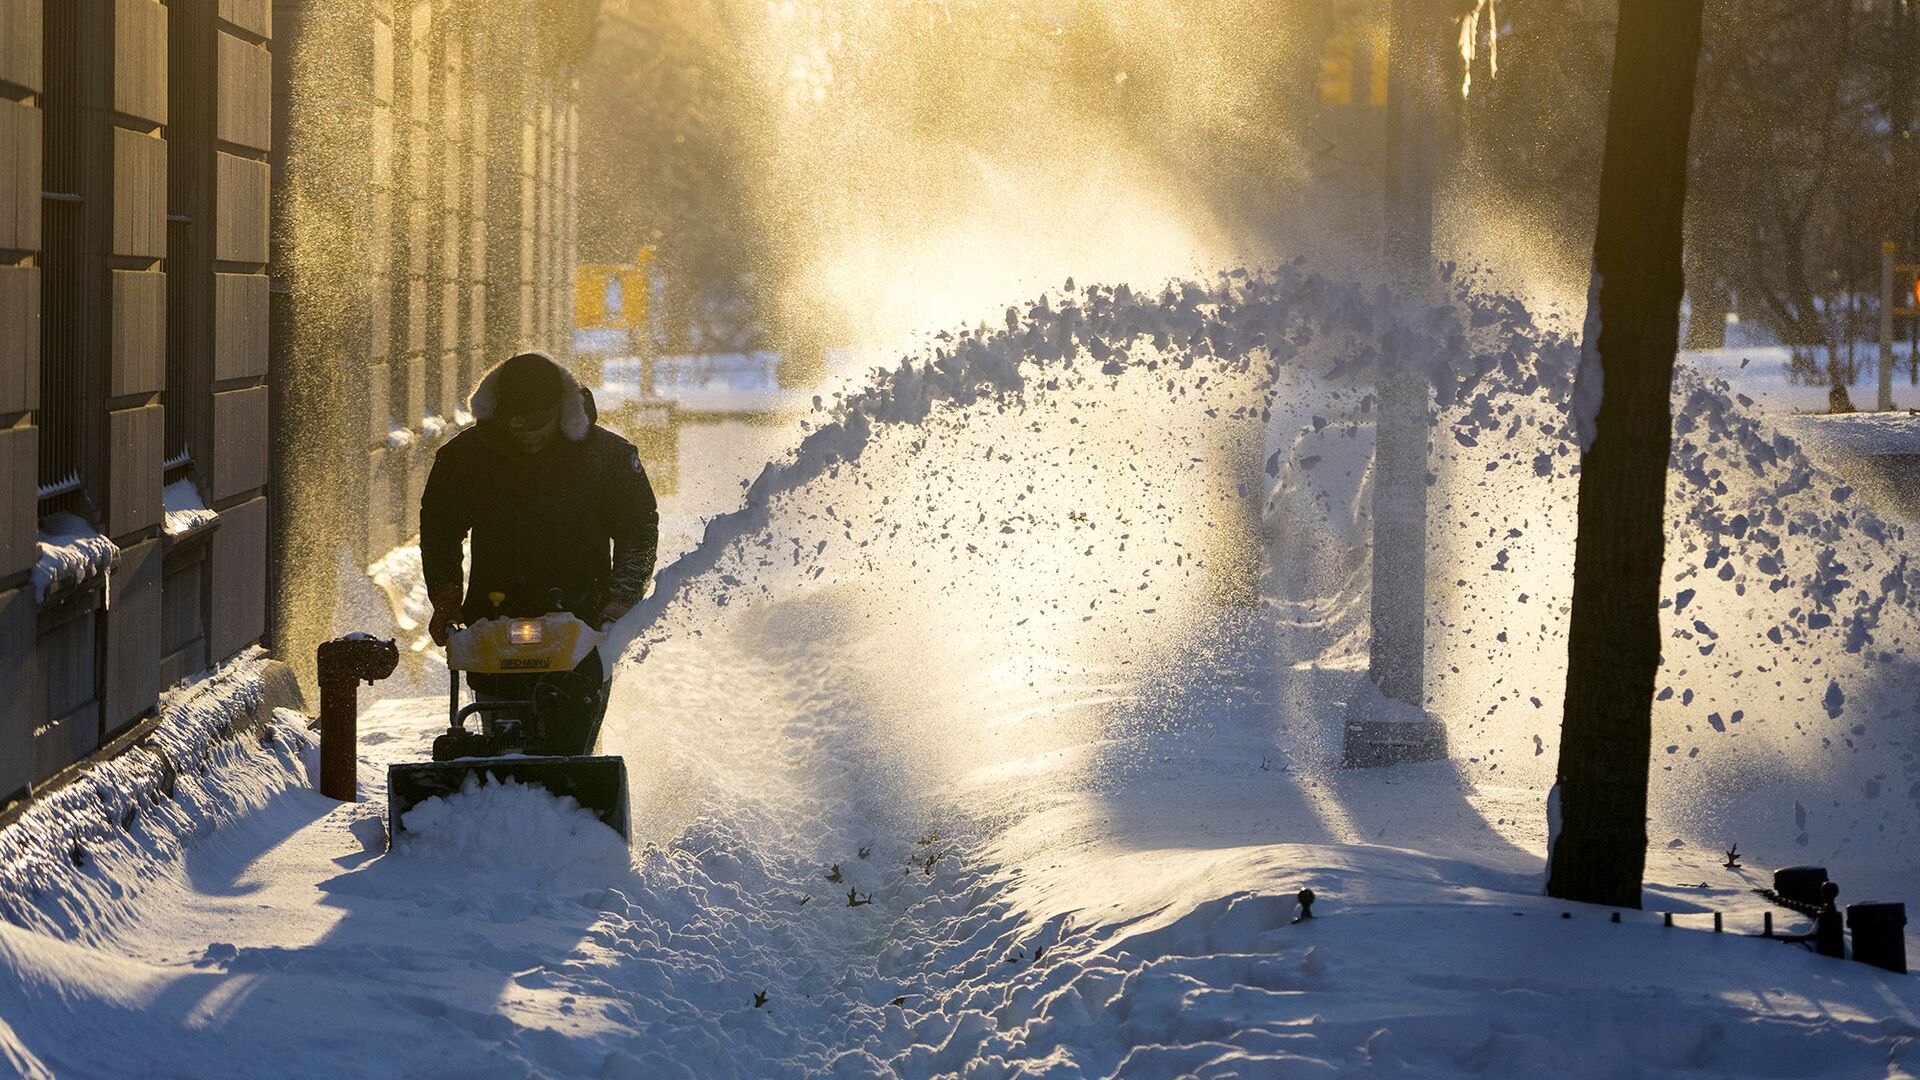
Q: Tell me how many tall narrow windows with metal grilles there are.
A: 2